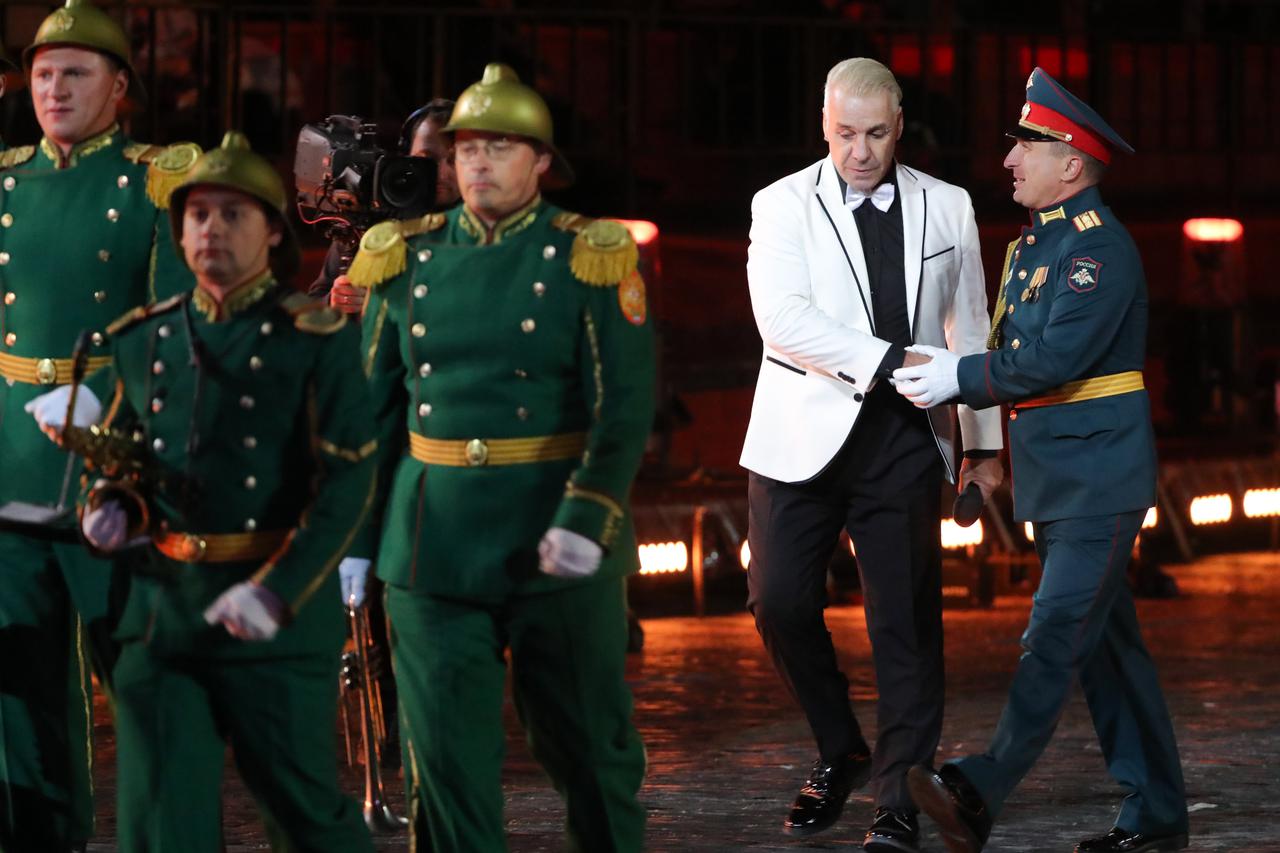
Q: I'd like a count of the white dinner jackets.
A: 1